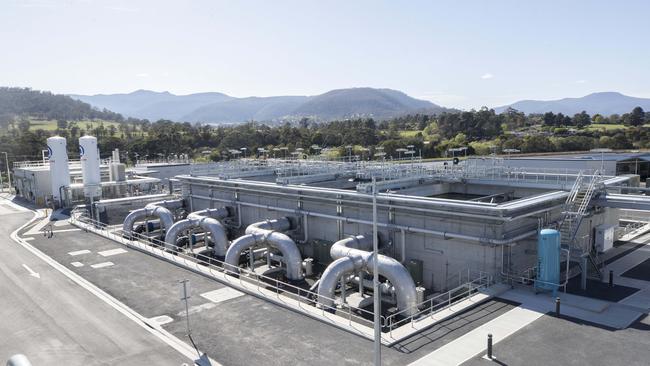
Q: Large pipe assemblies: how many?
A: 4